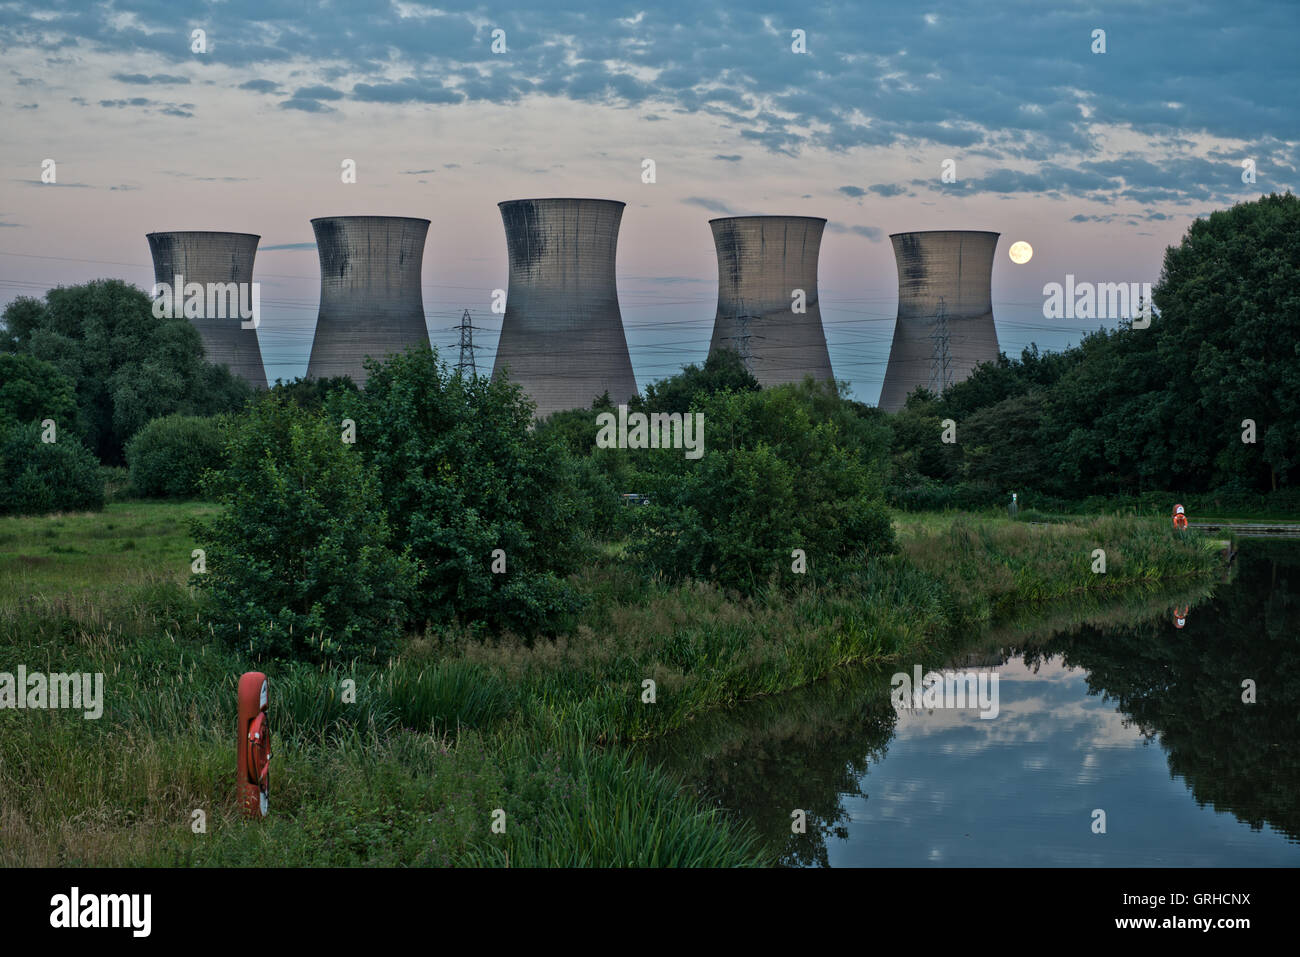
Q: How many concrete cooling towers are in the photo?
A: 5